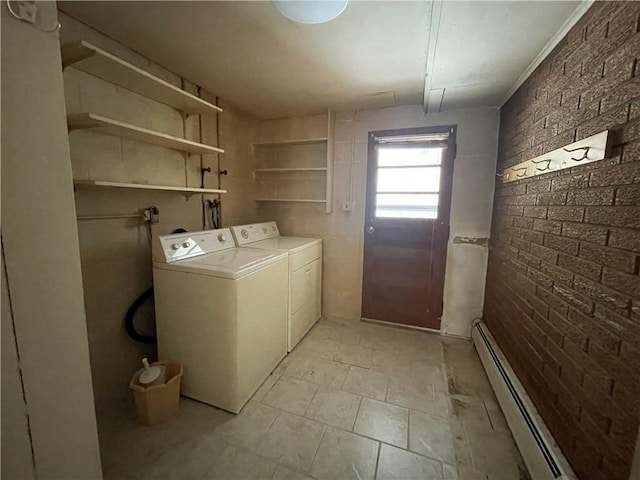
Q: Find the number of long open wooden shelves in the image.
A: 3